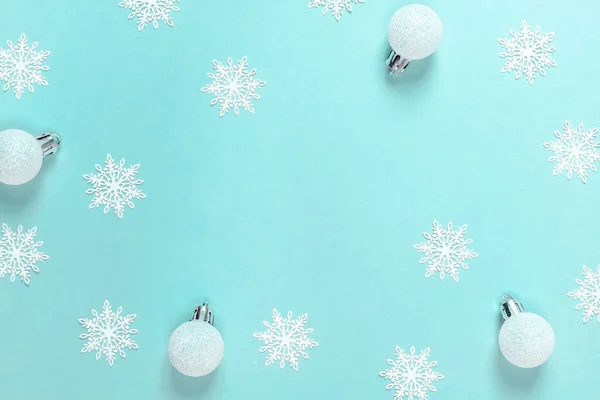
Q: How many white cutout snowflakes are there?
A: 13